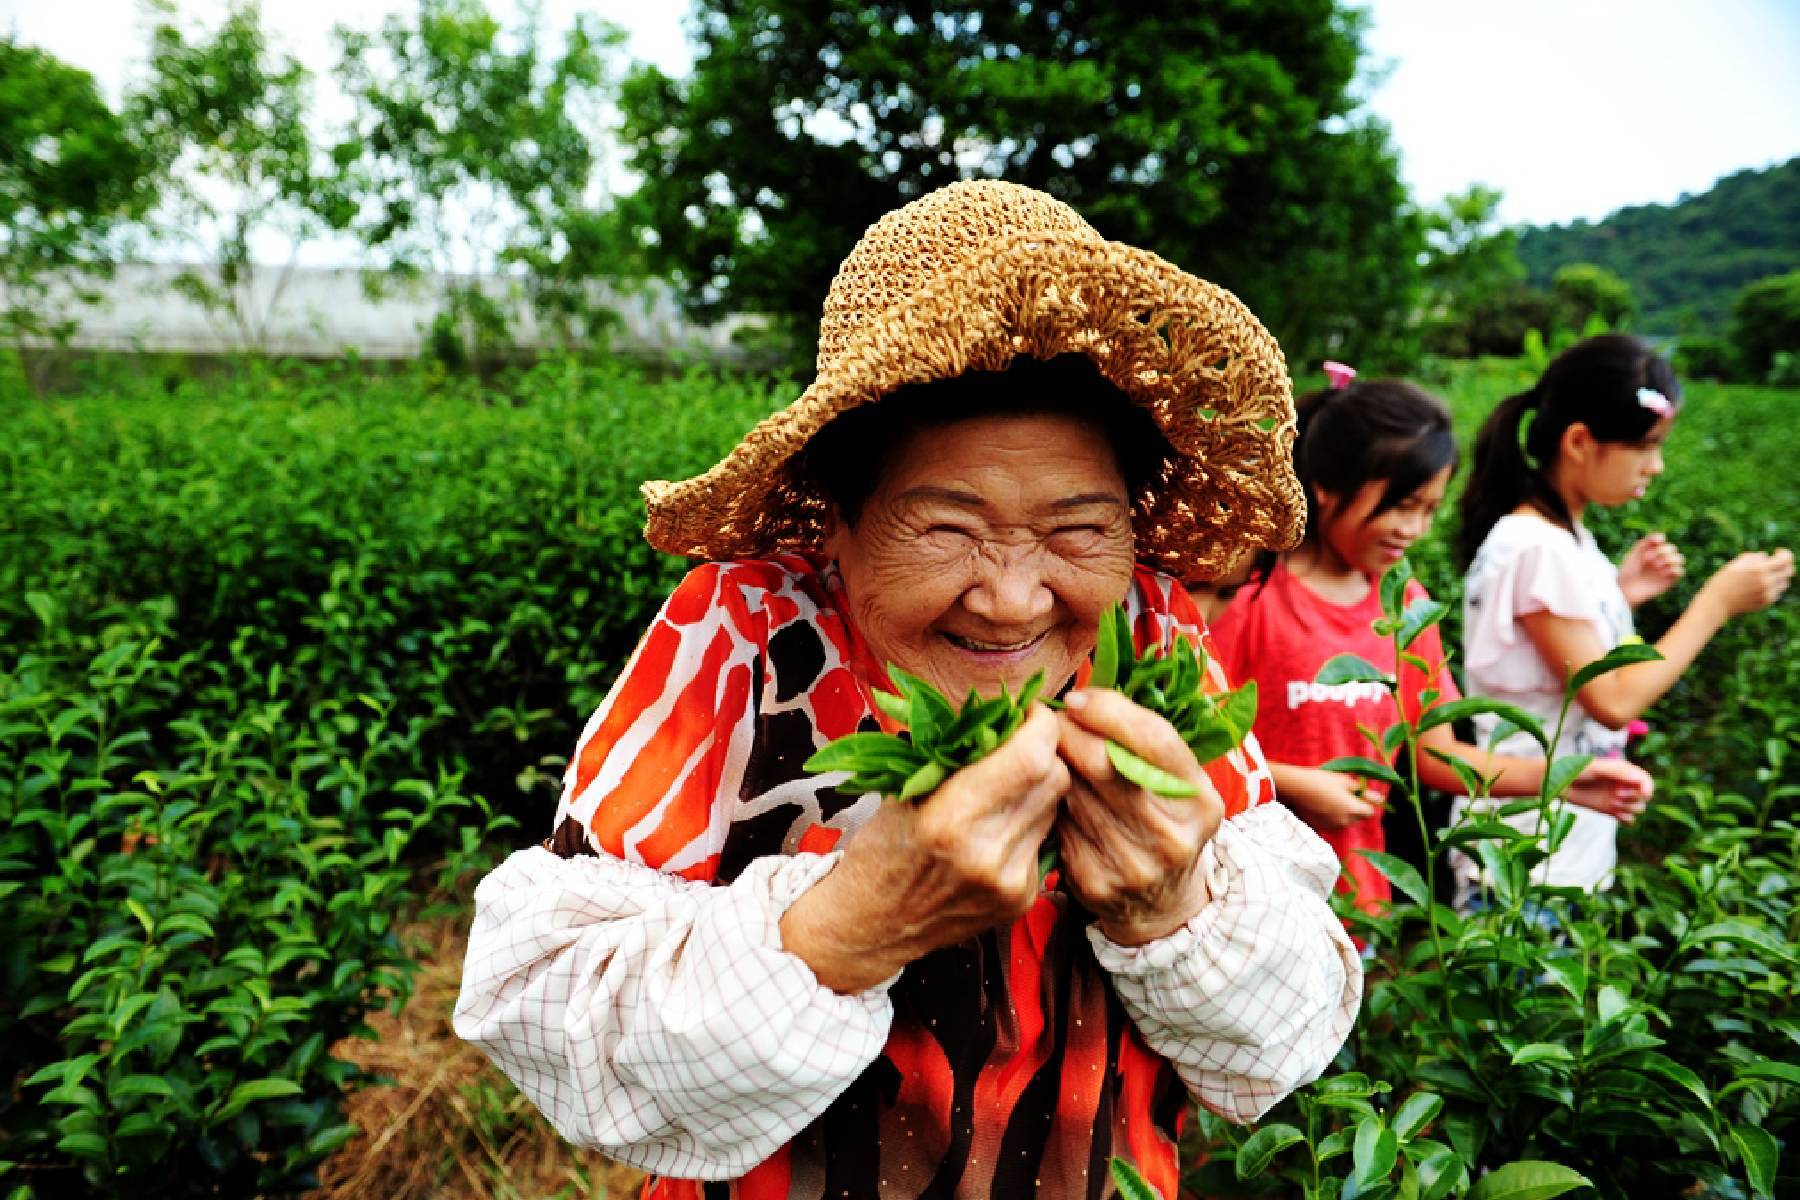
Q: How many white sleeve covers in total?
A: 2